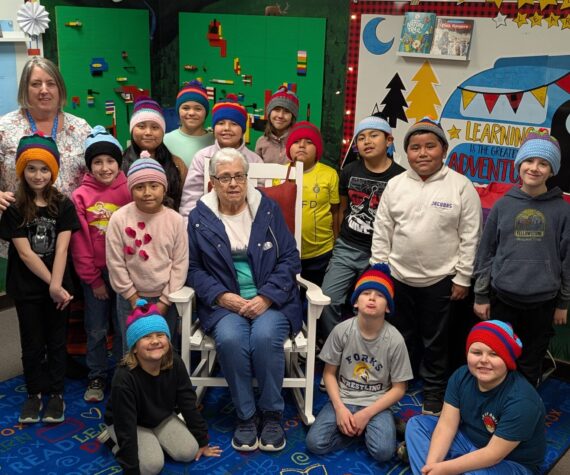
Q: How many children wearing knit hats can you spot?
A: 14